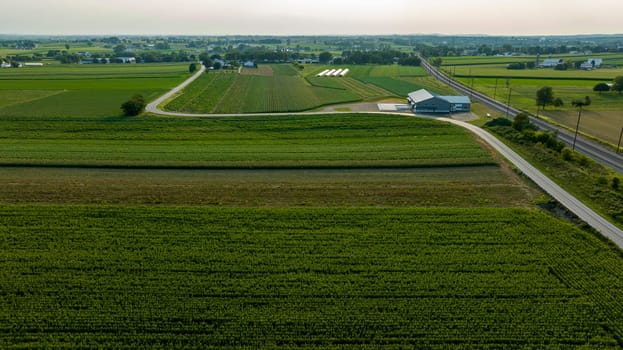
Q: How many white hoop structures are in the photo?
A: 4